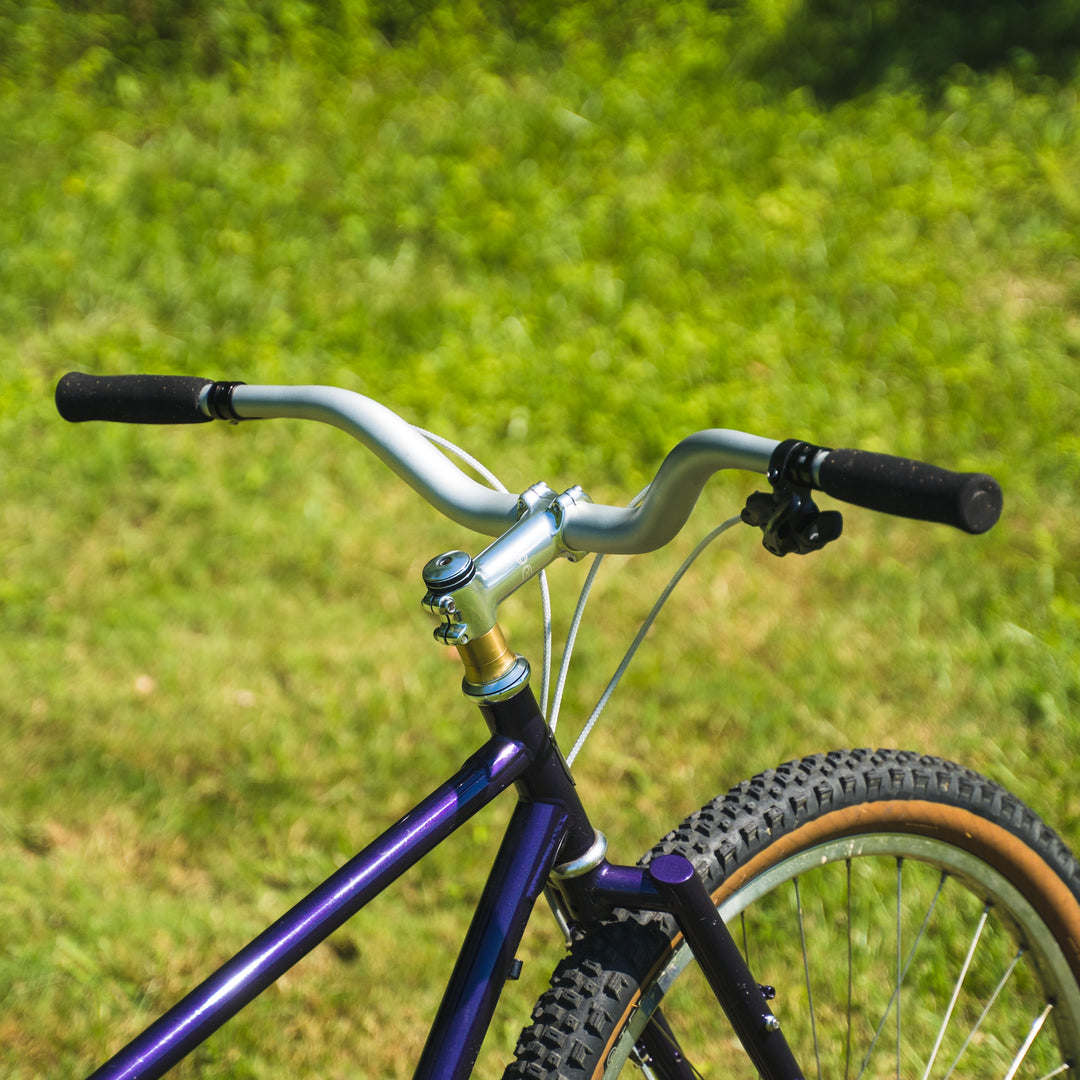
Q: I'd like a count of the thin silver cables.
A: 3